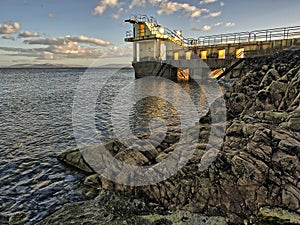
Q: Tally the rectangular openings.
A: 5